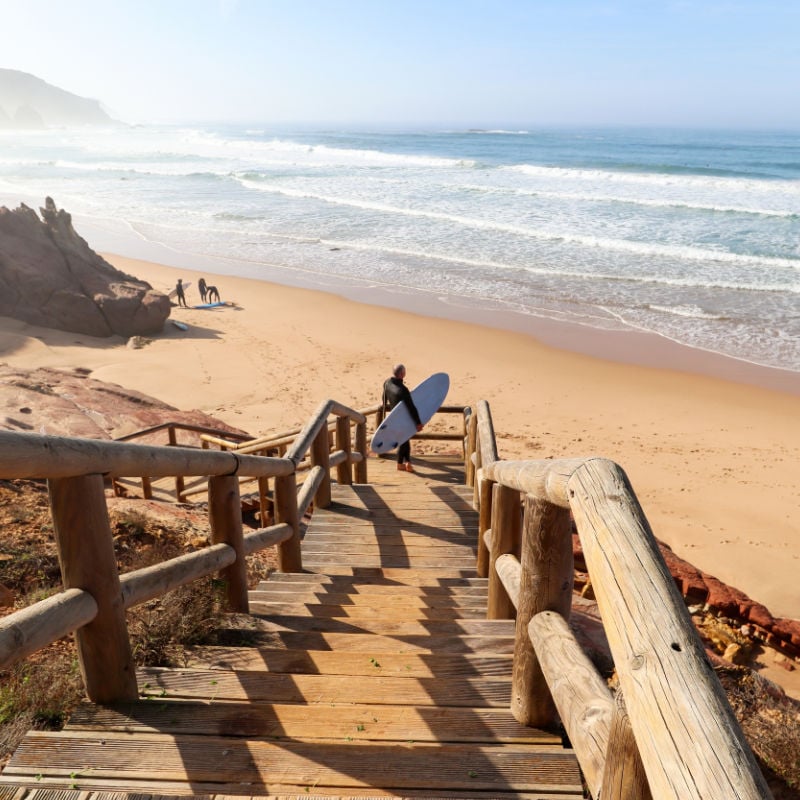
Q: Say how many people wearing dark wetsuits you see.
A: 4